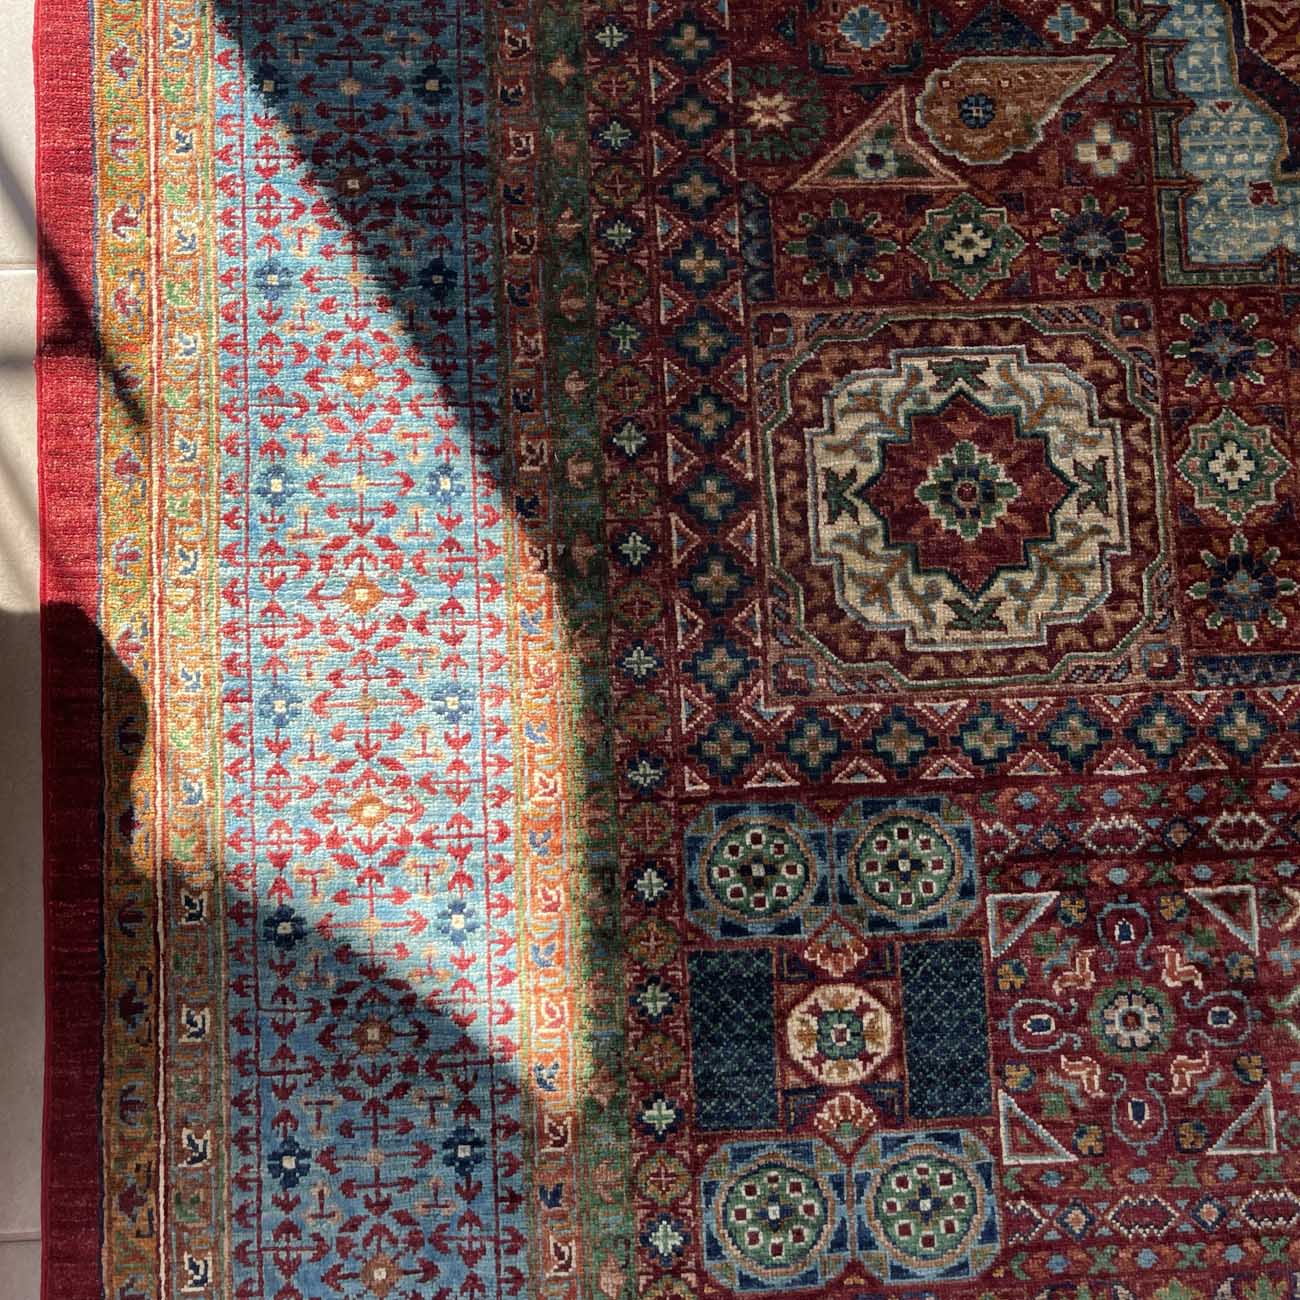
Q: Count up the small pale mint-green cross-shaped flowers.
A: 12